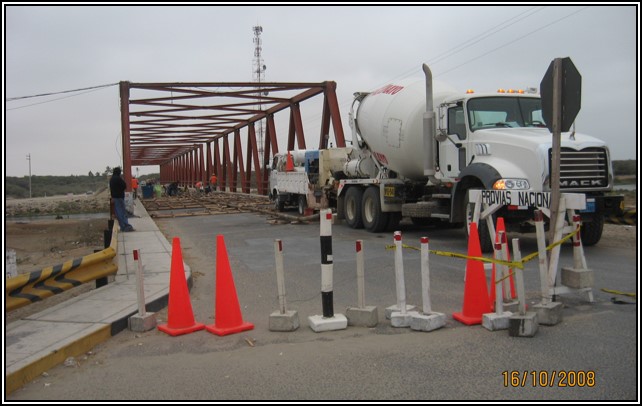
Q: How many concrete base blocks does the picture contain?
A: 12